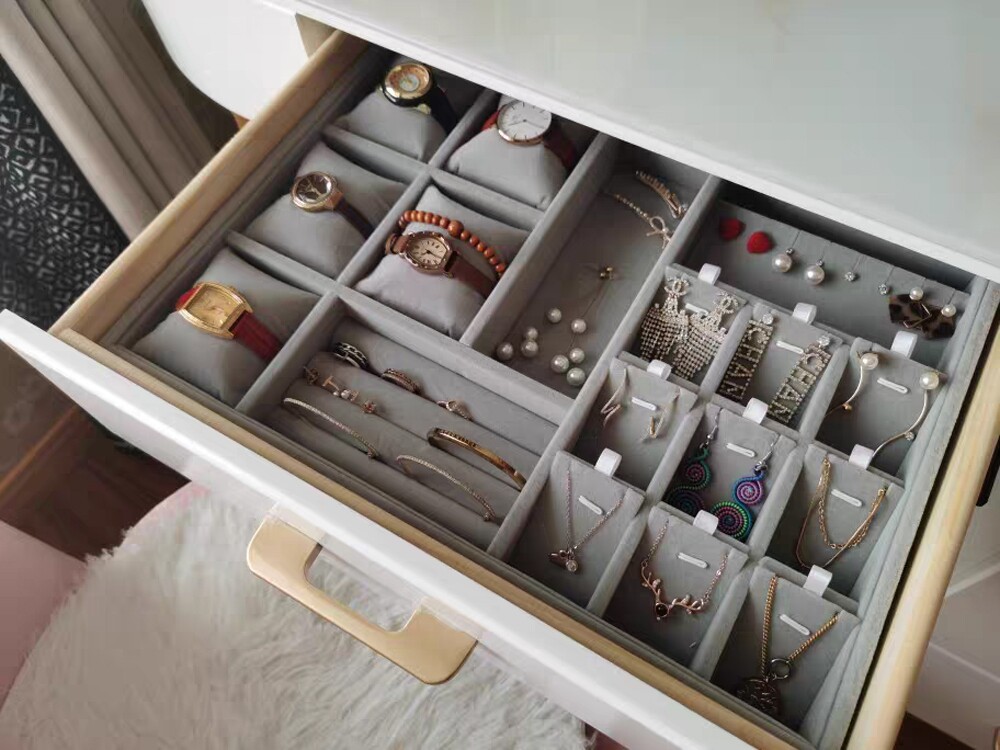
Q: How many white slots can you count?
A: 9